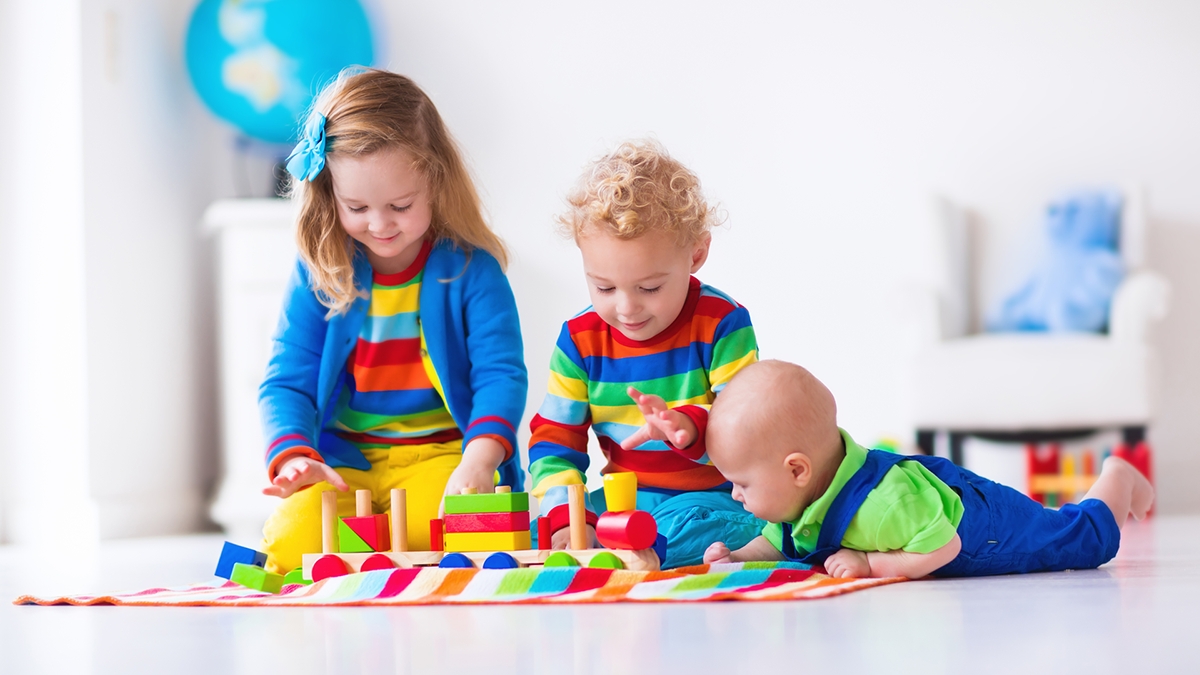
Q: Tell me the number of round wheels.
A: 6